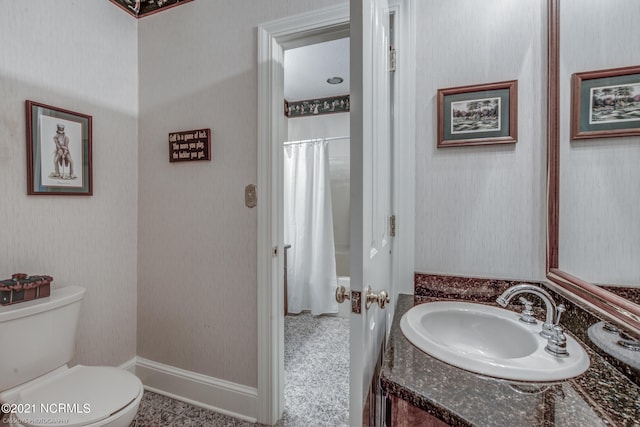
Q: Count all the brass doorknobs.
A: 2